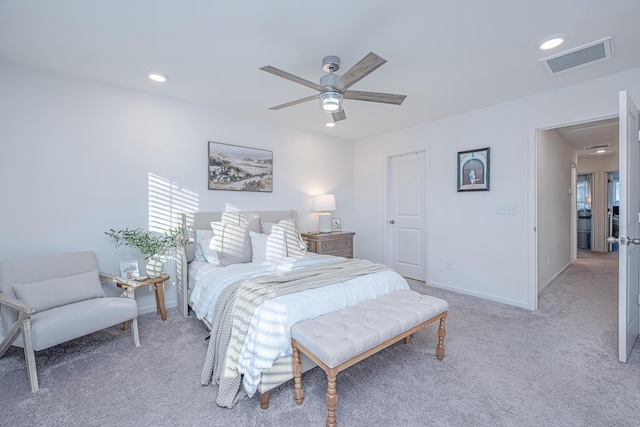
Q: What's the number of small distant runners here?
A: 0